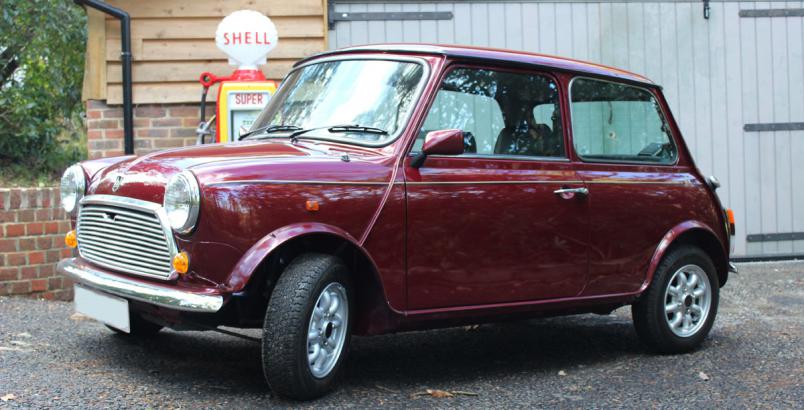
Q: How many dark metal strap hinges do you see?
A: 4